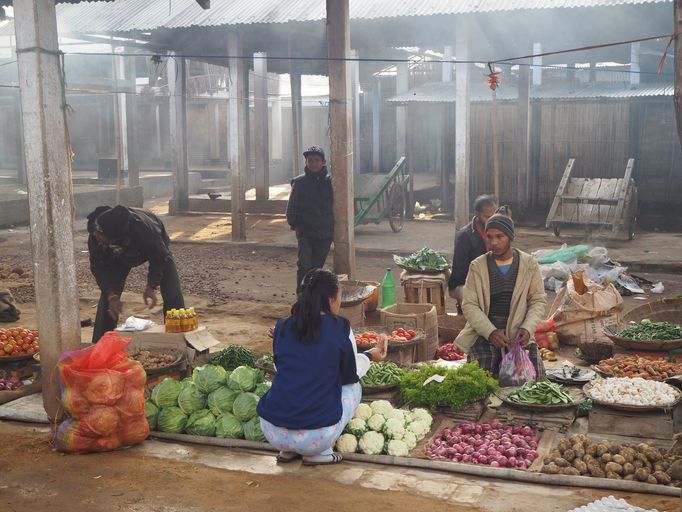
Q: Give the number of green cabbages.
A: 13